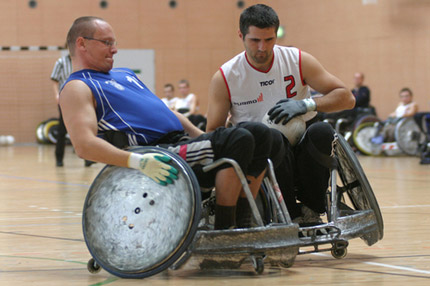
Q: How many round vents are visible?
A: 4